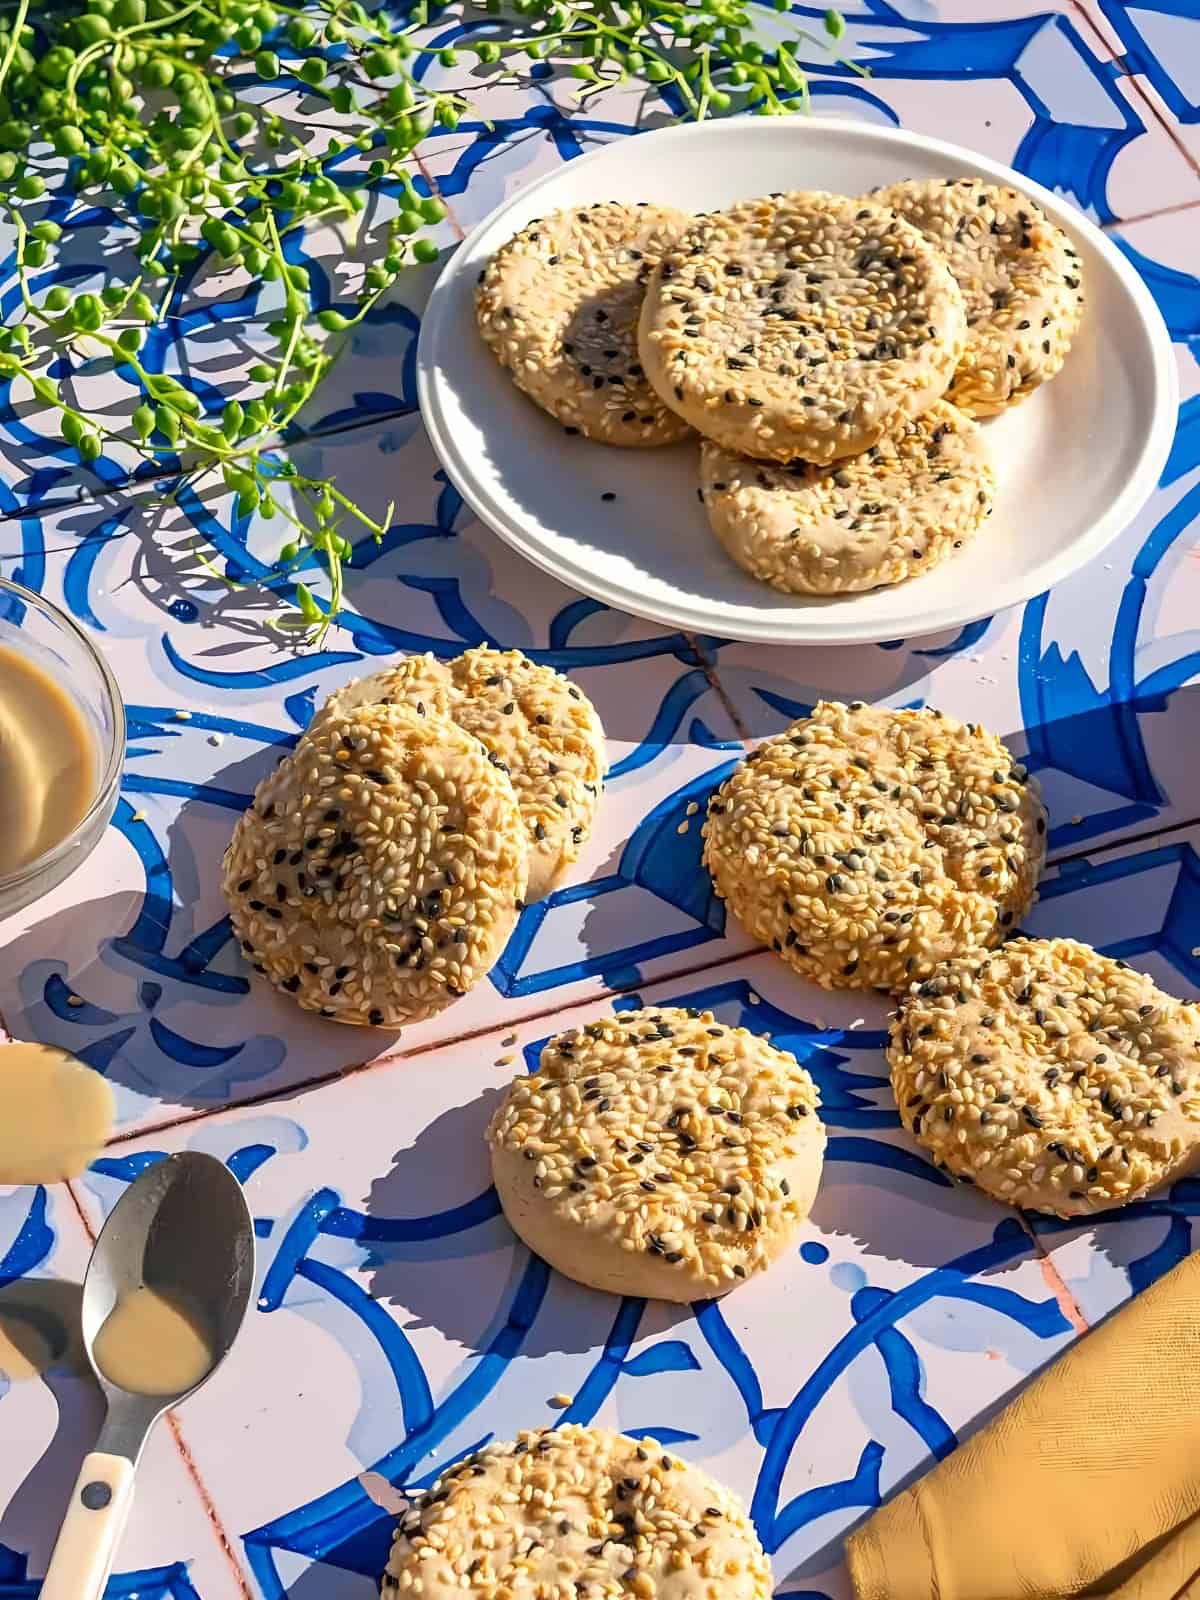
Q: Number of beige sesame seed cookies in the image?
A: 10